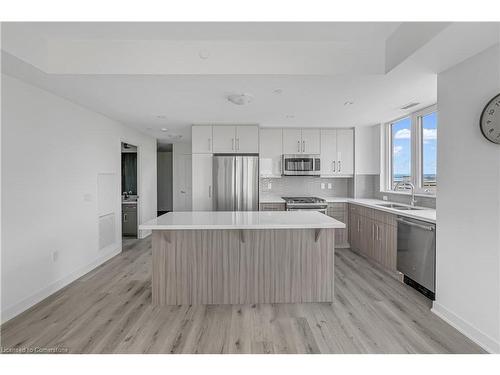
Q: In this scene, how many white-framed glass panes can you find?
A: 2